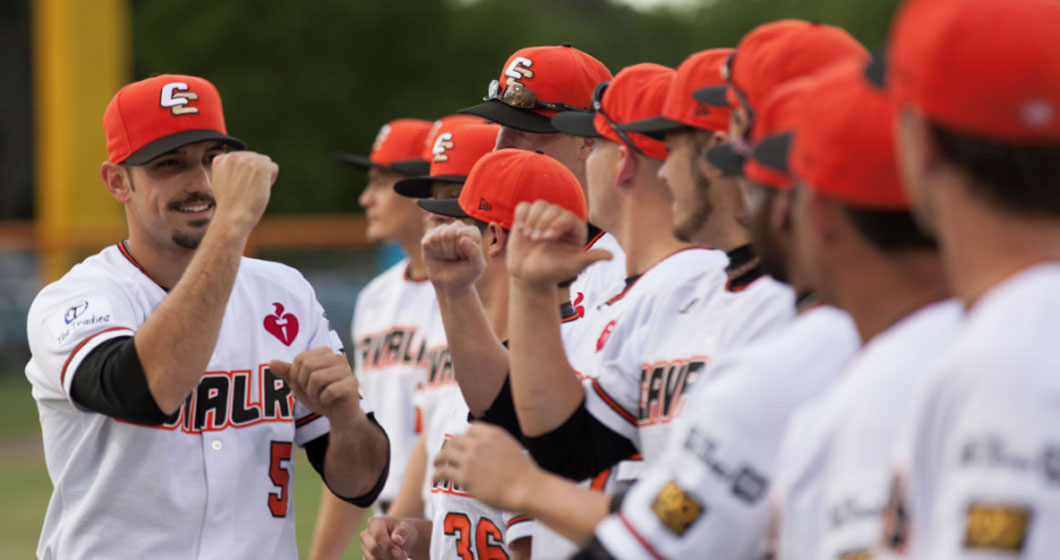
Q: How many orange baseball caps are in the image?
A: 12